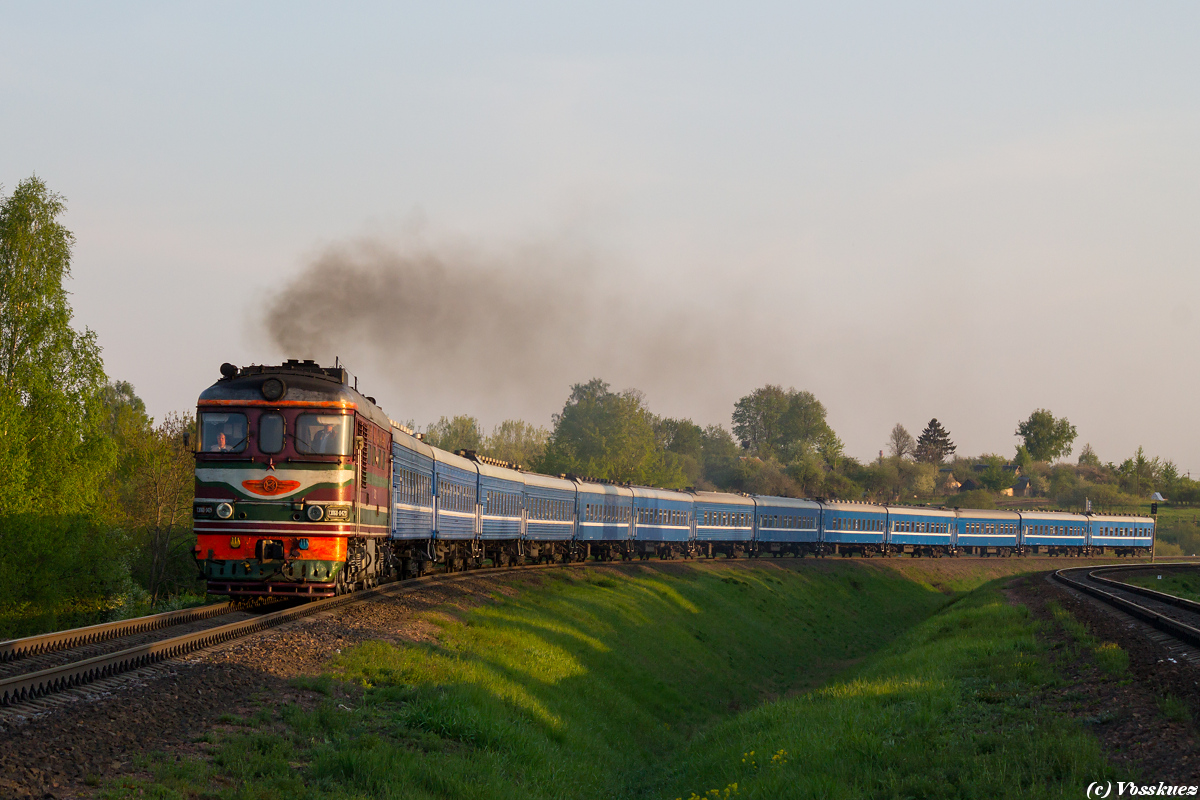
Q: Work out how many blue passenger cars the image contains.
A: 13